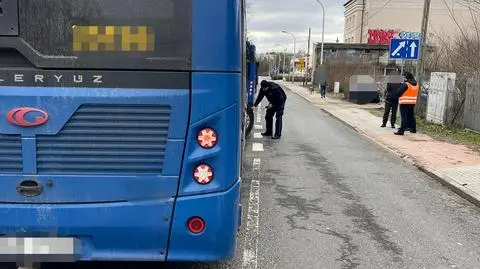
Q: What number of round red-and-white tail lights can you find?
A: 2